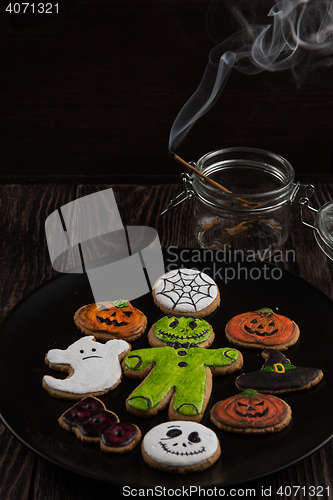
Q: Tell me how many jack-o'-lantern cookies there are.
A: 3